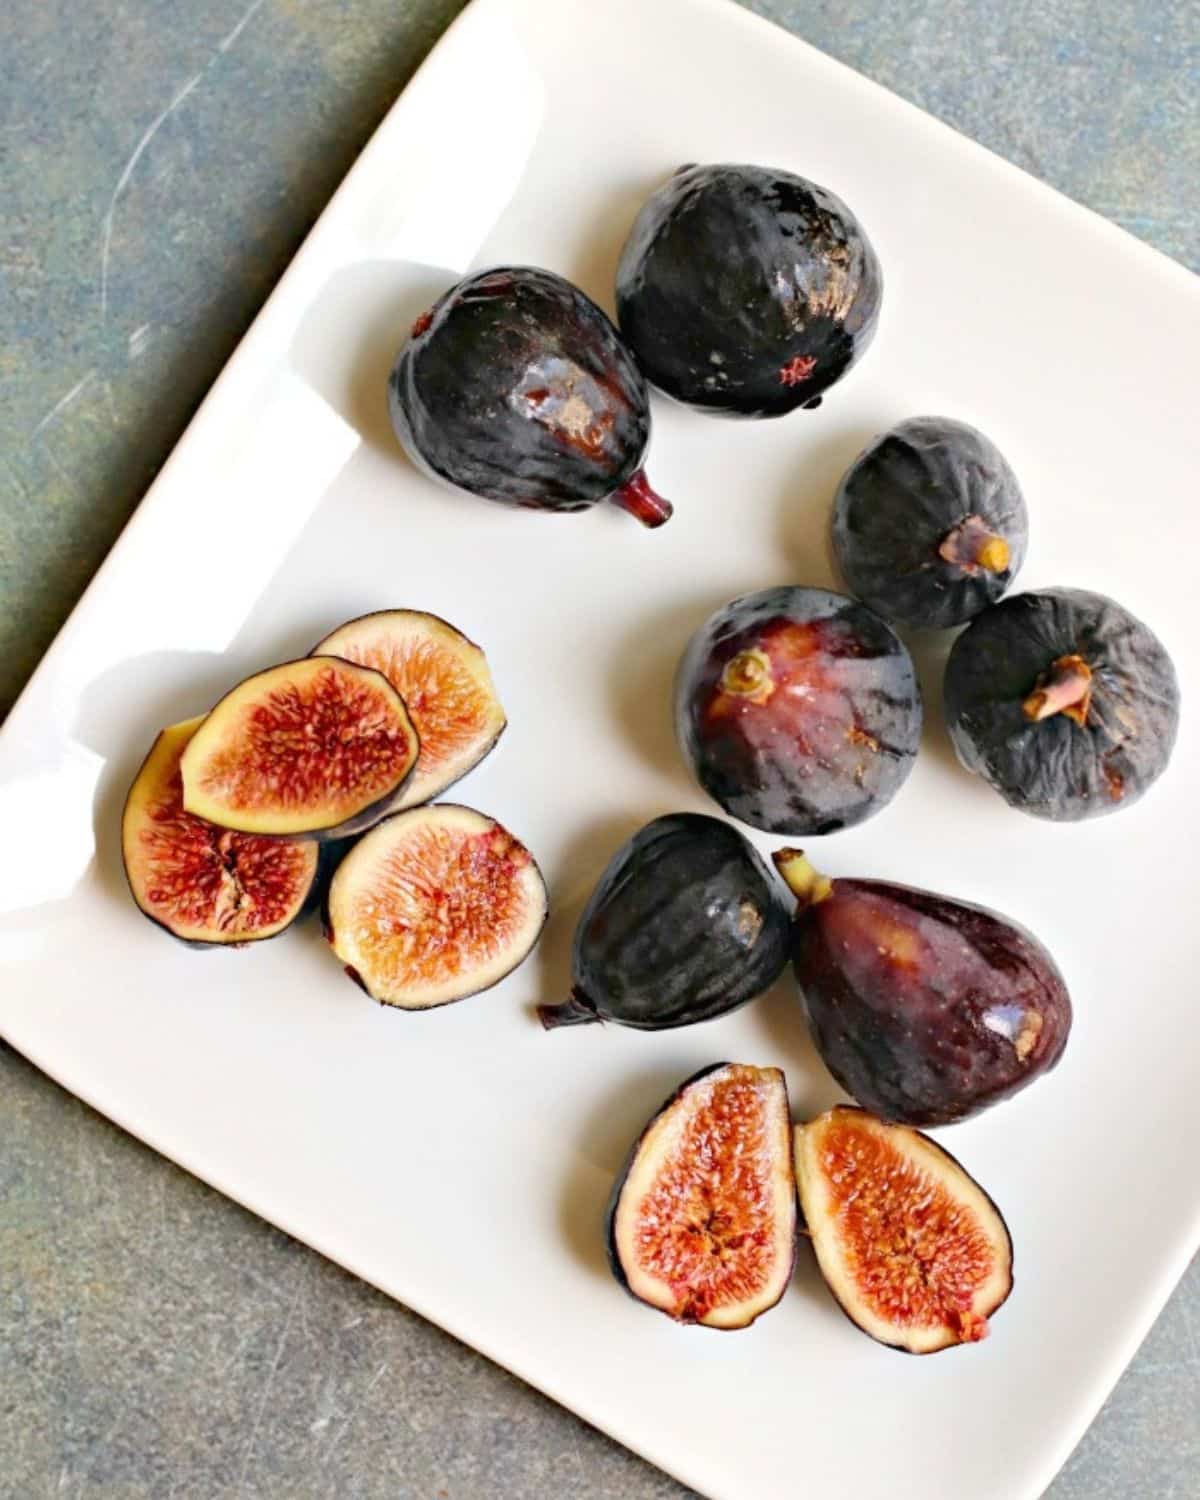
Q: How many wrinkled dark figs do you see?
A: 2